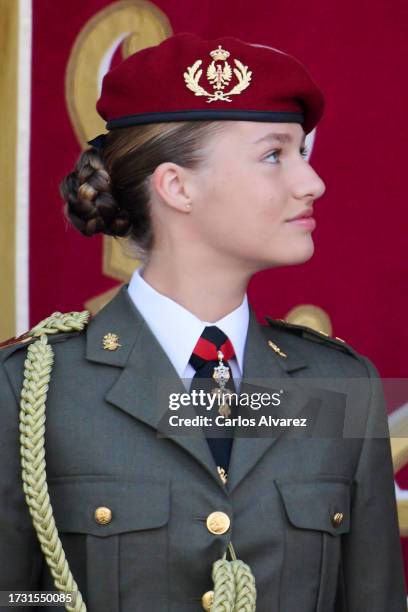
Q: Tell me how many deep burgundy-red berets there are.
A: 1